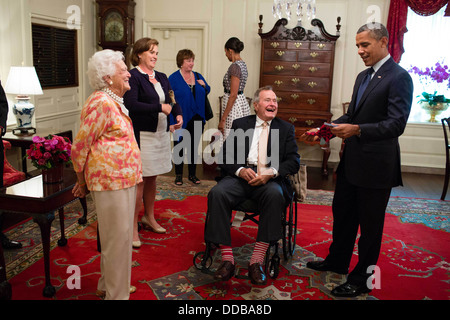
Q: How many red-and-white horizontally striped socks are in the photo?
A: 2